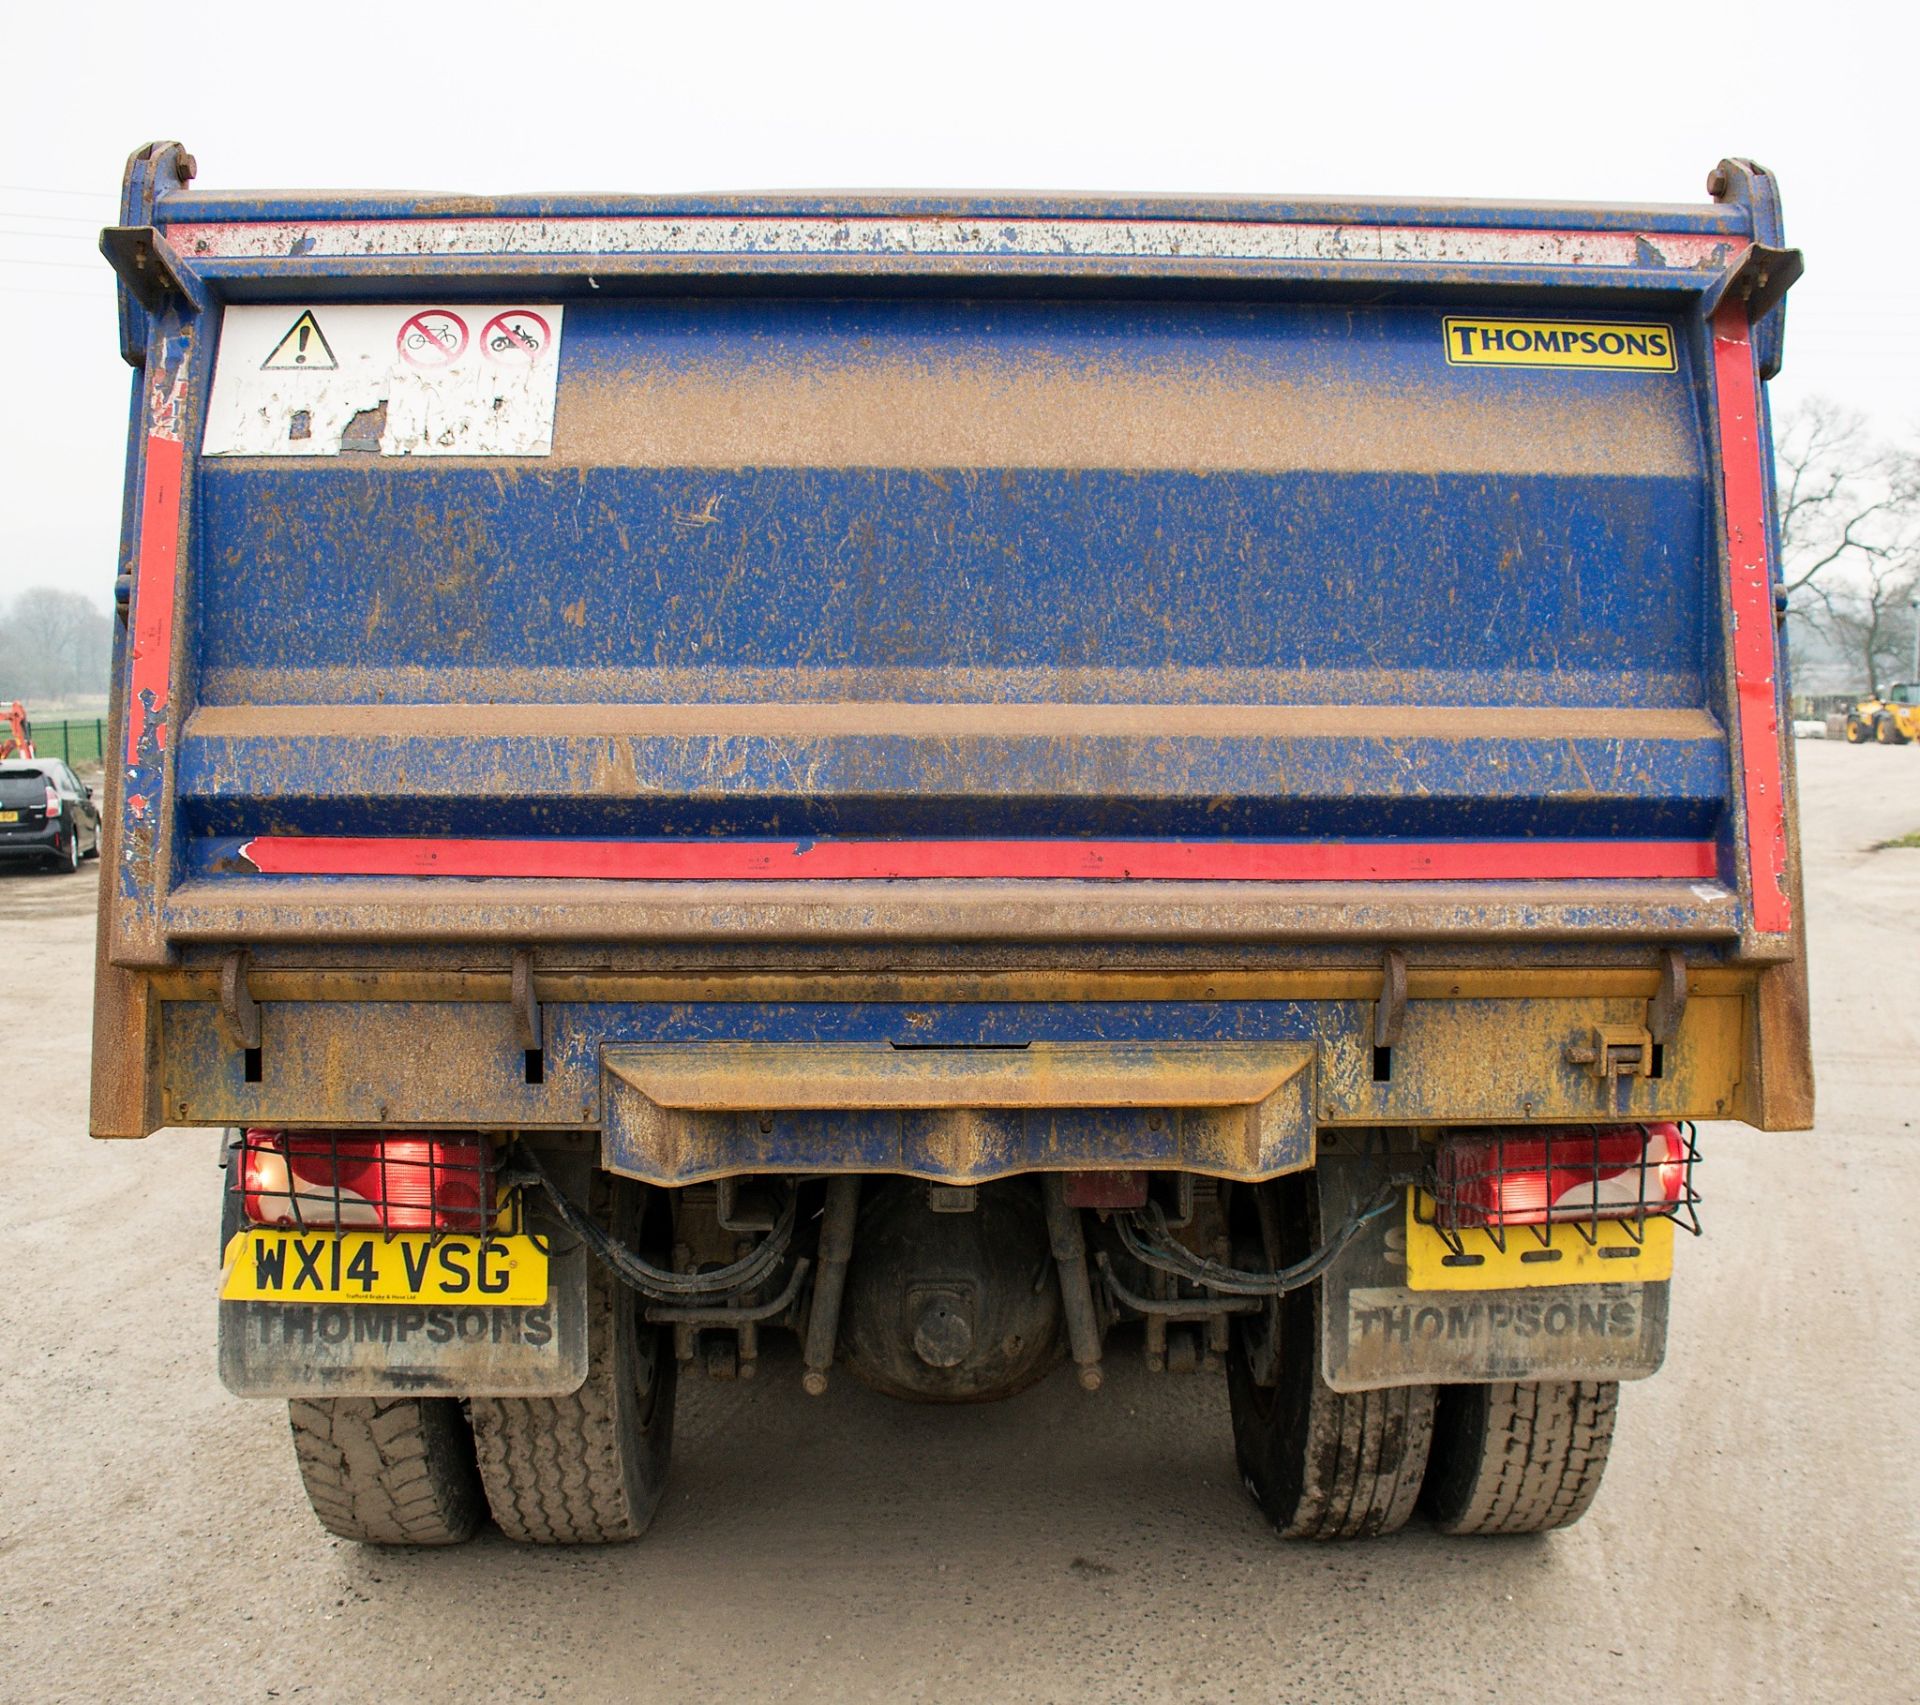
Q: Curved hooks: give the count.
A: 4